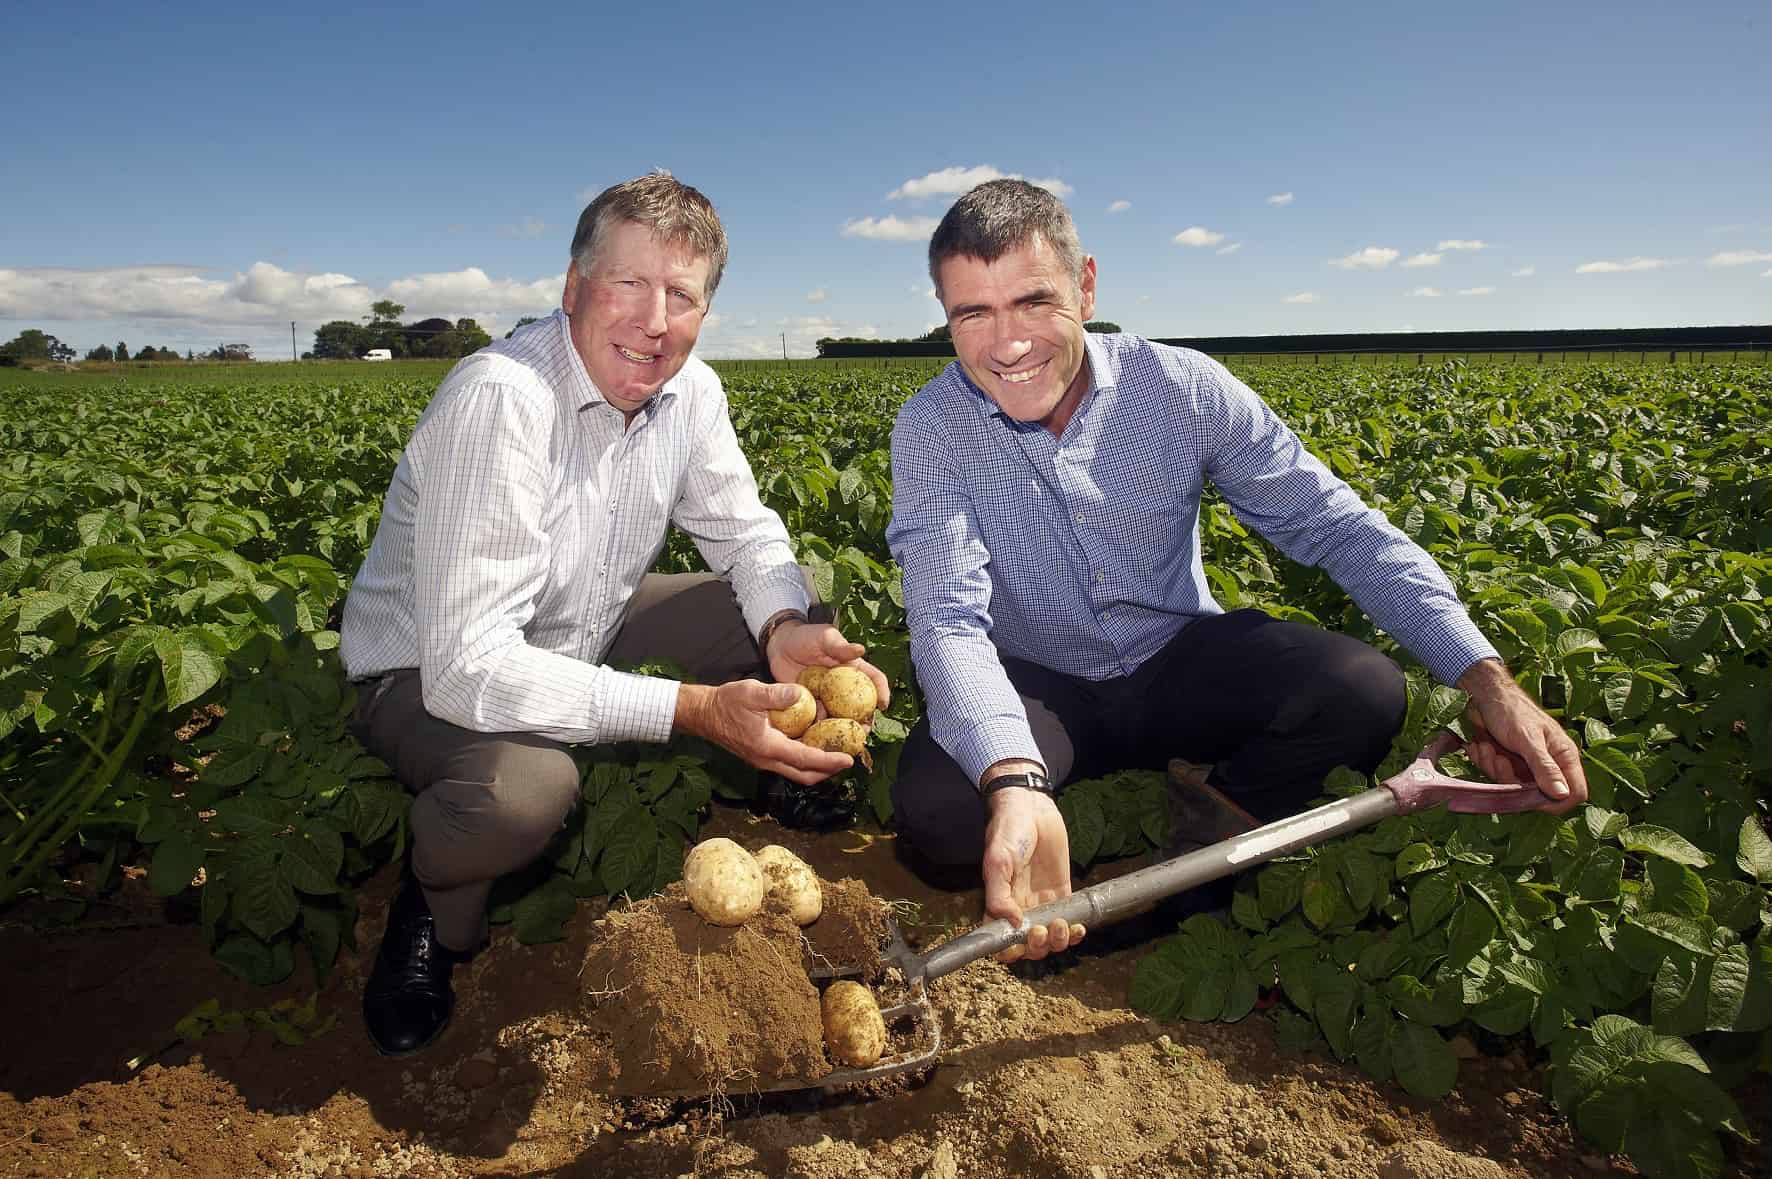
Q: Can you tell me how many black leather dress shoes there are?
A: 2